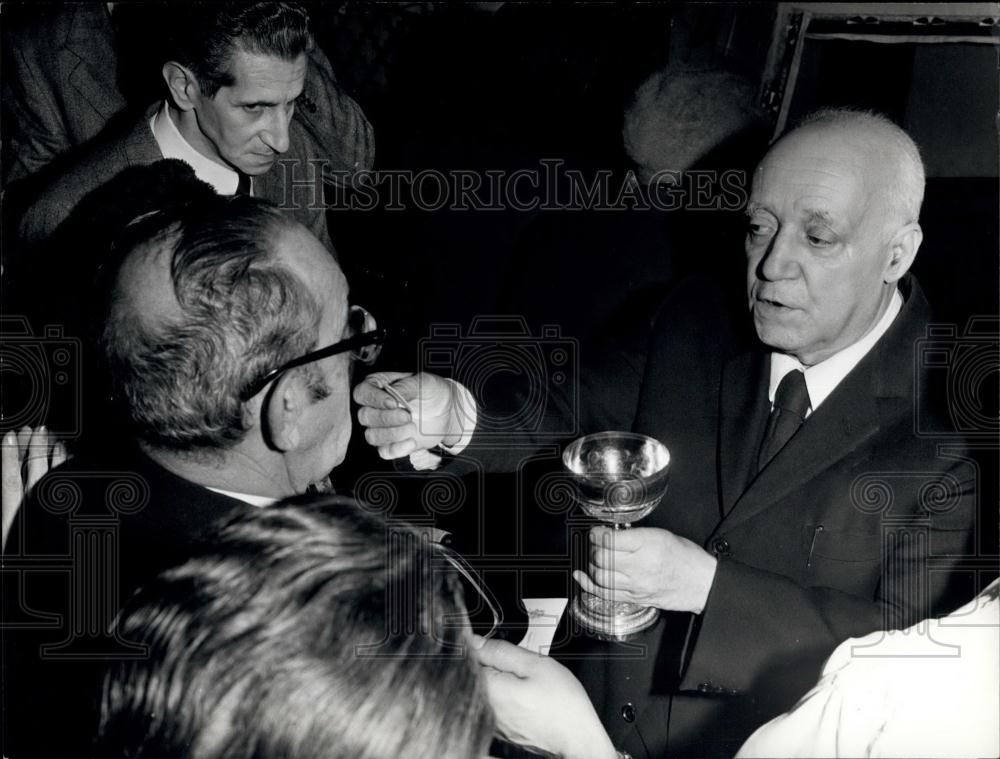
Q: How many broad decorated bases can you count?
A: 1